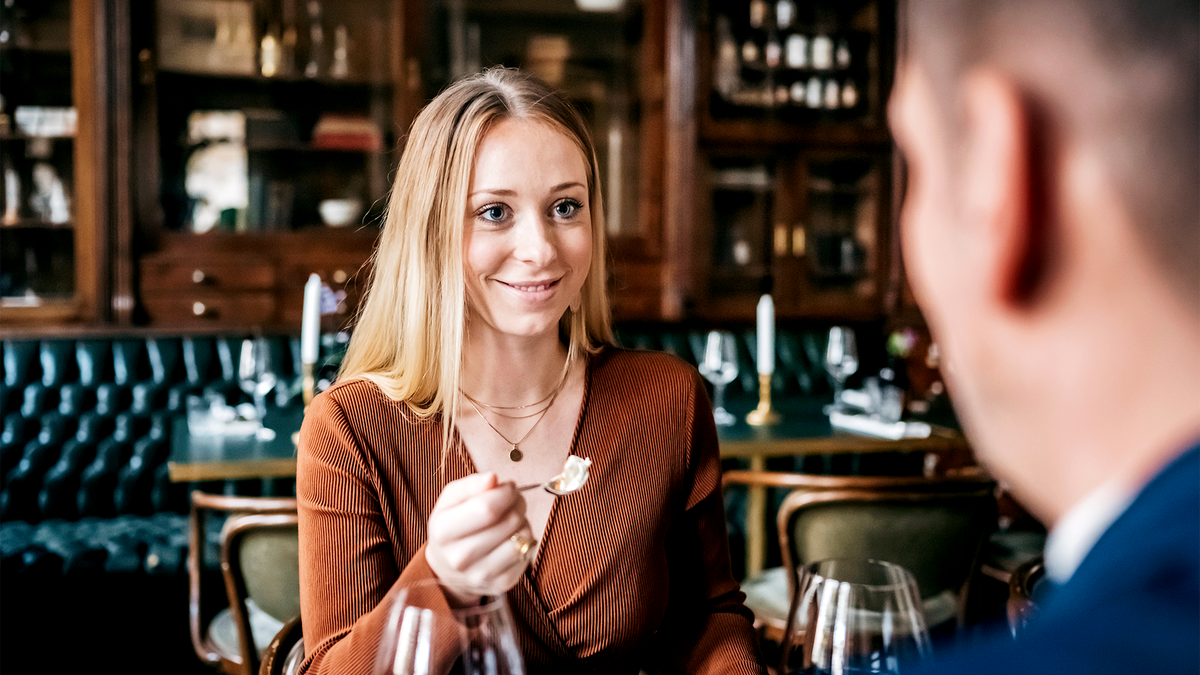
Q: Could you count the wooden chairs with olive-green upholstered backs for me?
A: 2